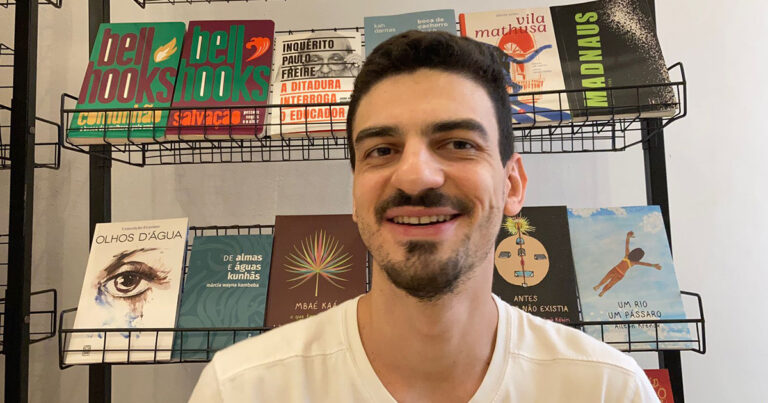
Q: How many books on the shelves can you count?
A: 12